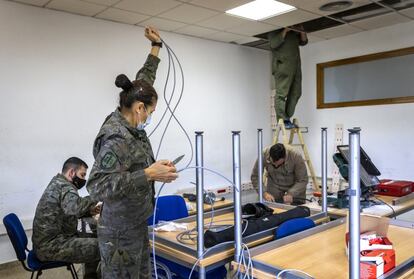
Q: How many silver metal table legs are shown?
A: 5